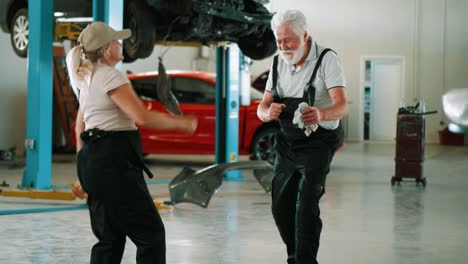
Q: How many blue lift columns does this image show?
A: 3